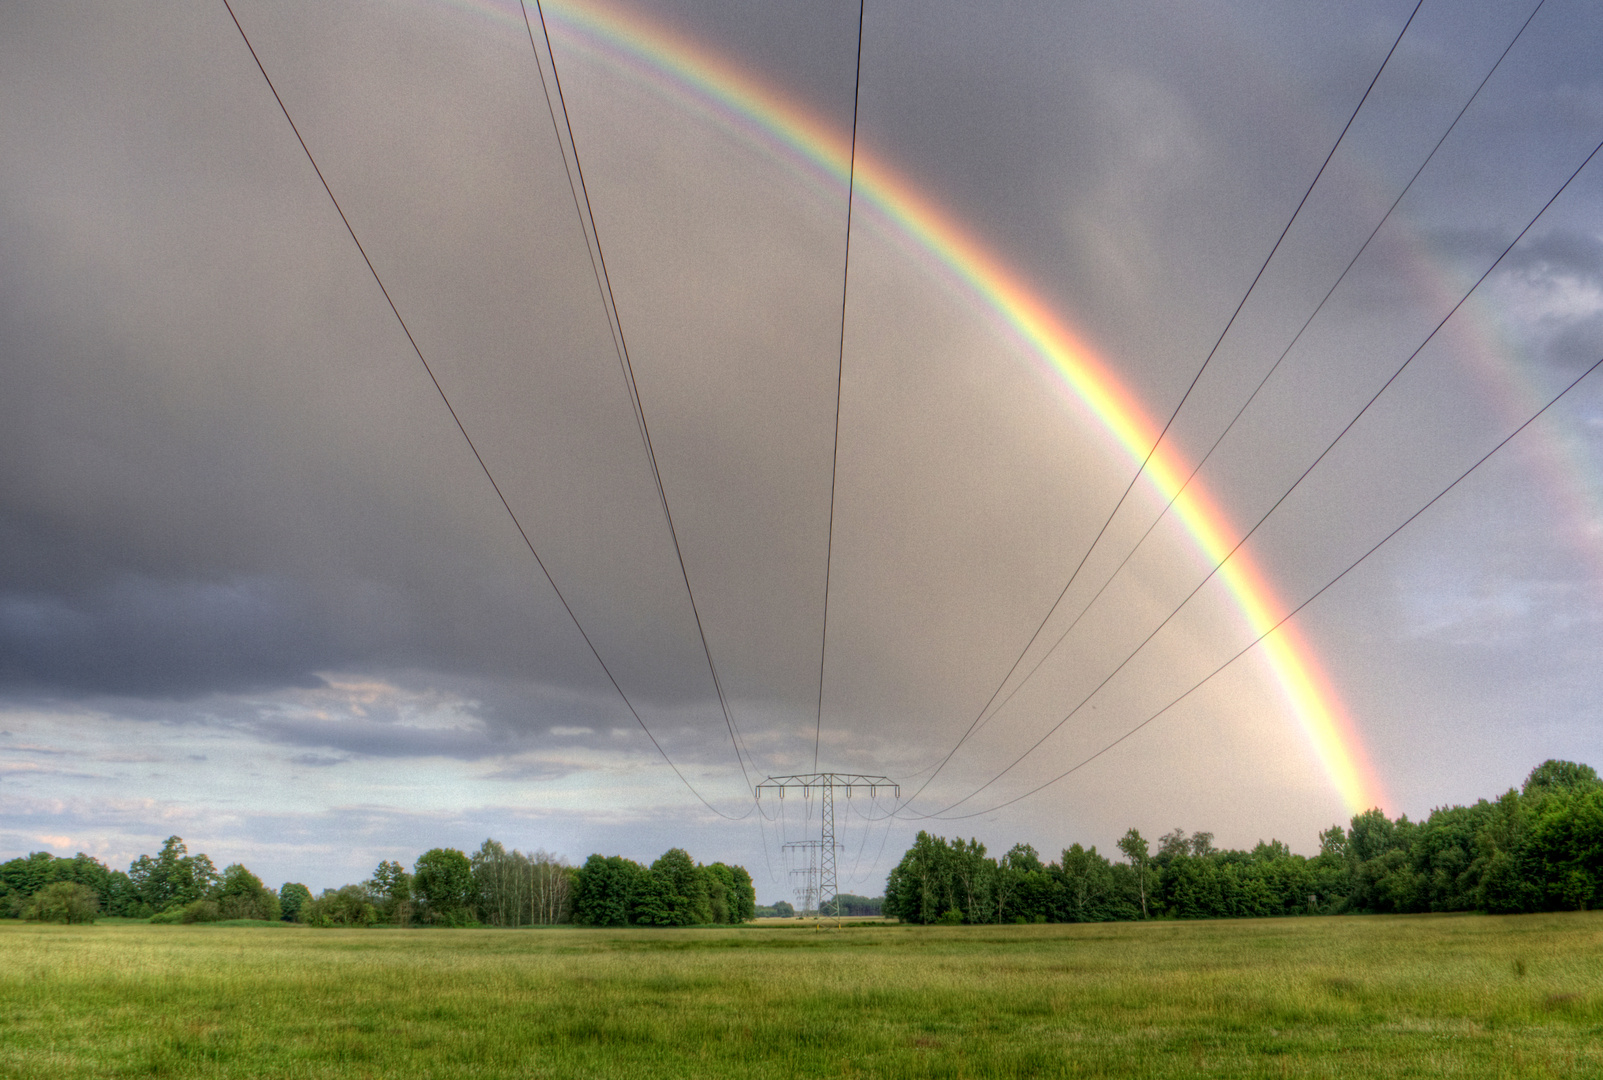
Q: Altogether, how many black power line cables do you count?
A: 8